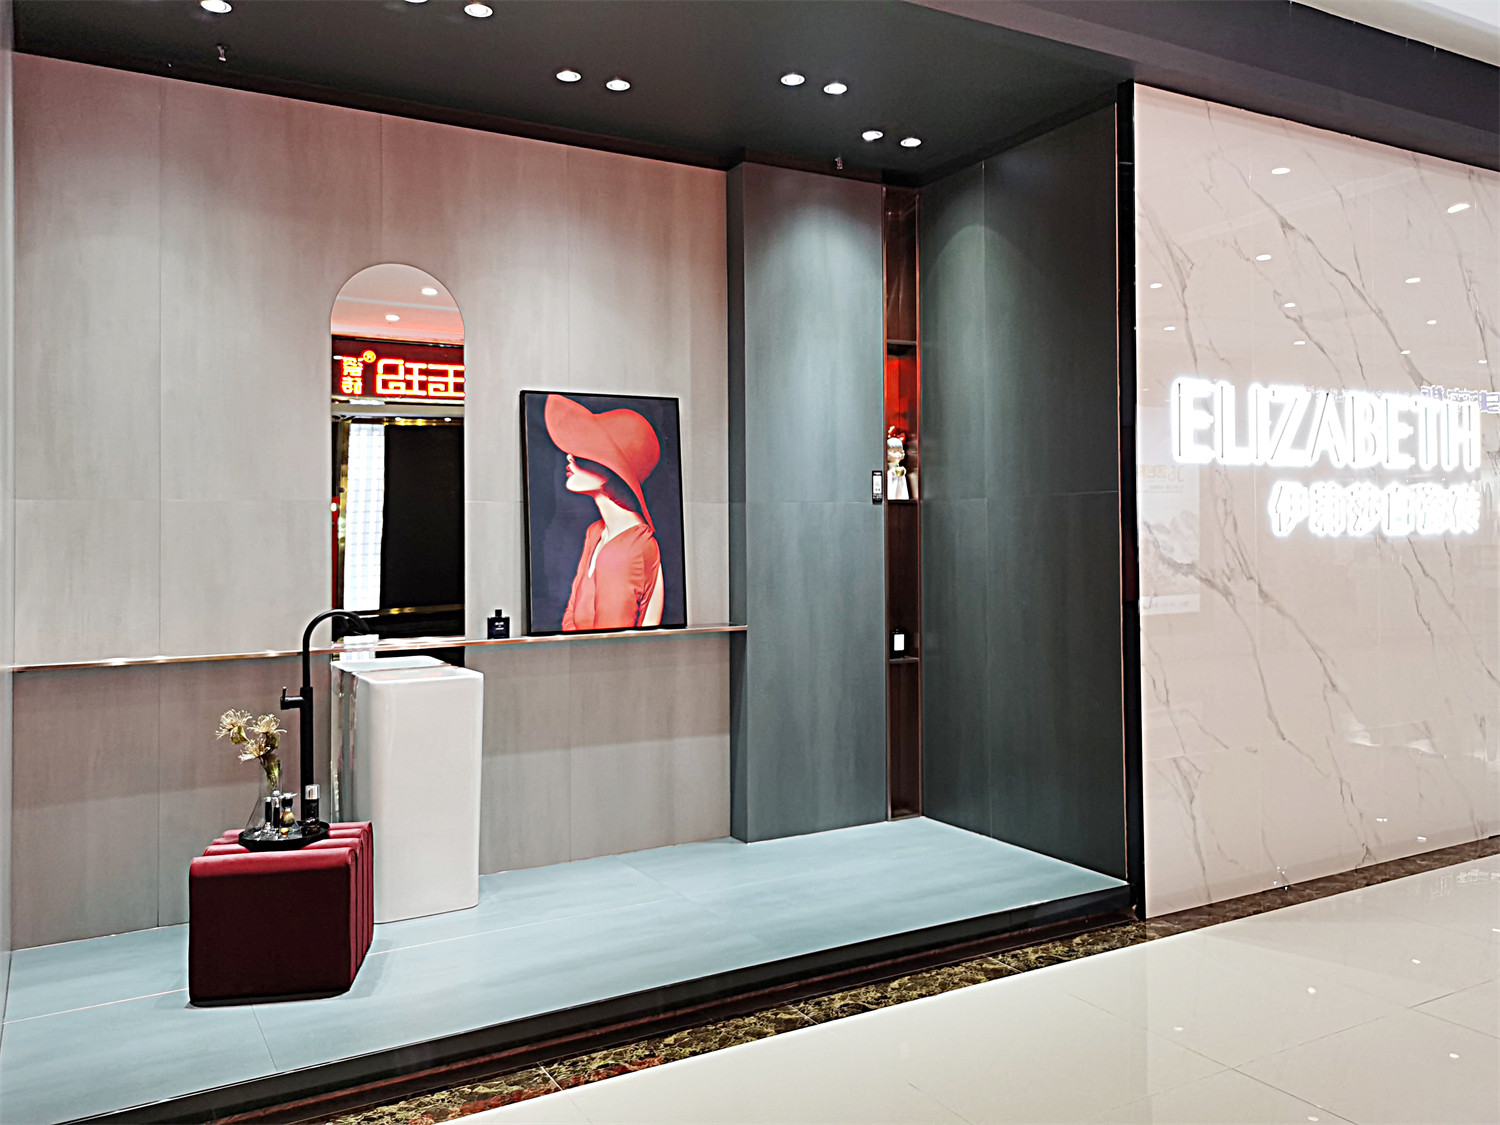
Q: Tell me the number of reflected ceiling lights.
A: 13